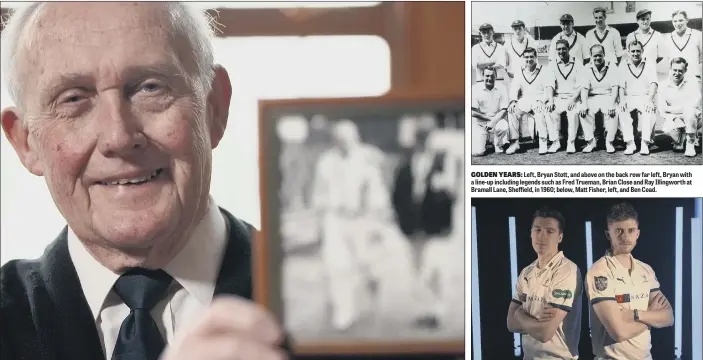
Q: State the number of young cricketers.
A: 2